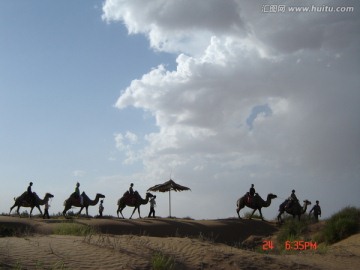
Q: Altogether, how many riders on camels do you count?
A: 5